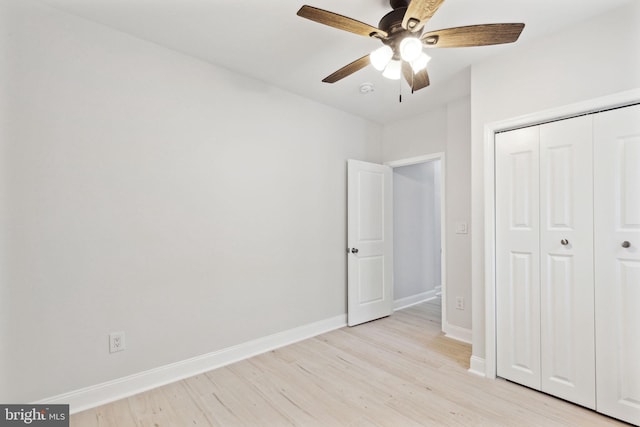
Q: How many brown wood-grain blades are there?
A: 5